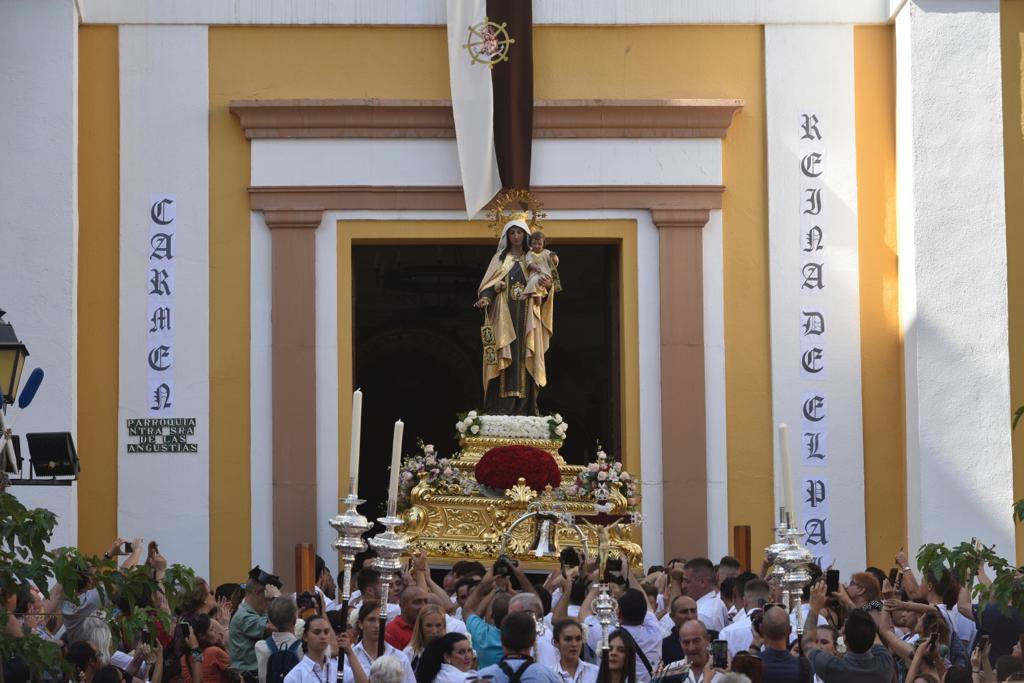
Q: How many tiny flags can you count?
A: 0